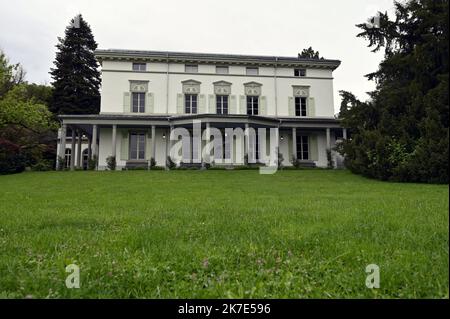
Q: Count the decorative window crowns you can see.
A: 5